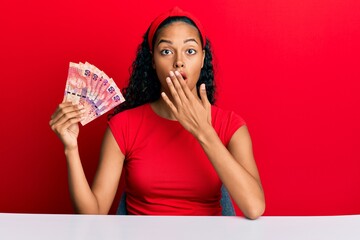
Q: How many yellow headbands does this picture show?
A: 0